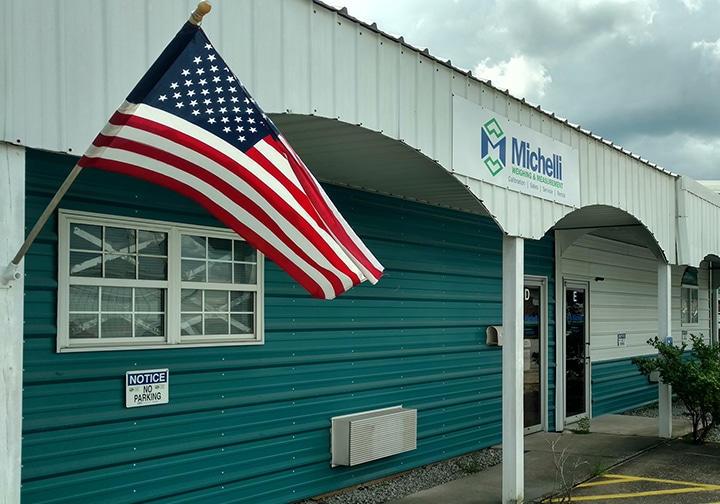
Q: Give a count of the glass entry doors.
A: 2